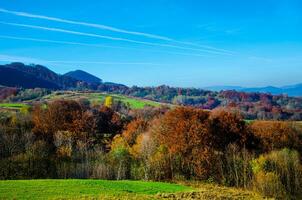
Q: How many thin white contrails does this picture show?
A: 4